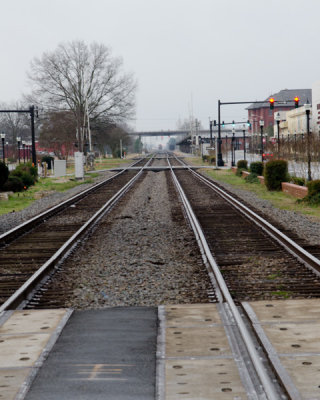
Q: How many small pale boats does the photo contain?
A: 0